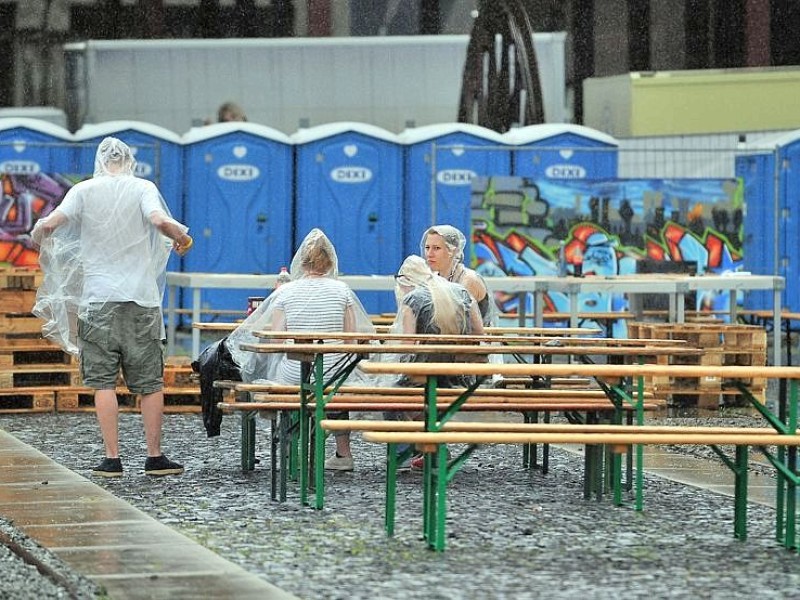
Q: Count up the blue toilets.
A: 7